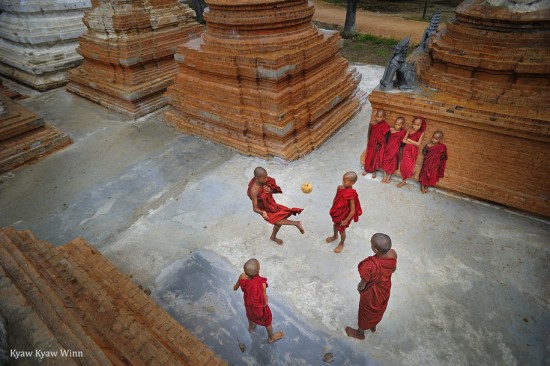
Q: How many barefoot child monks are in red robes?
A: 8